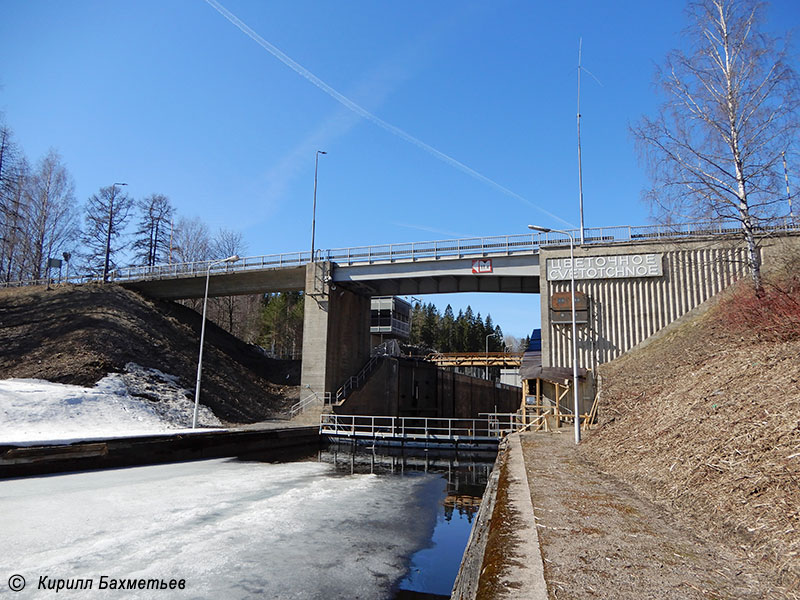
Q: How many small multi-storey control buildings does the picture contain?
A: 1